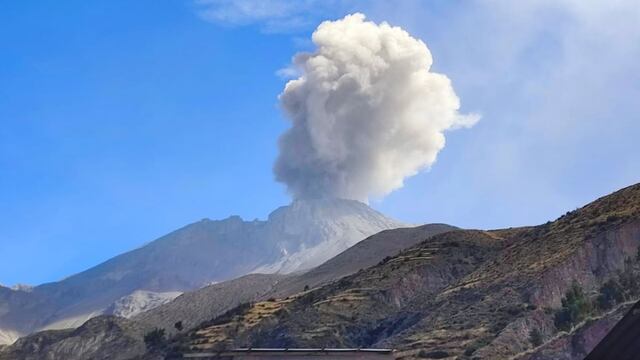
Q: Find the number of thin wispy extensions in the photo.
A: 1